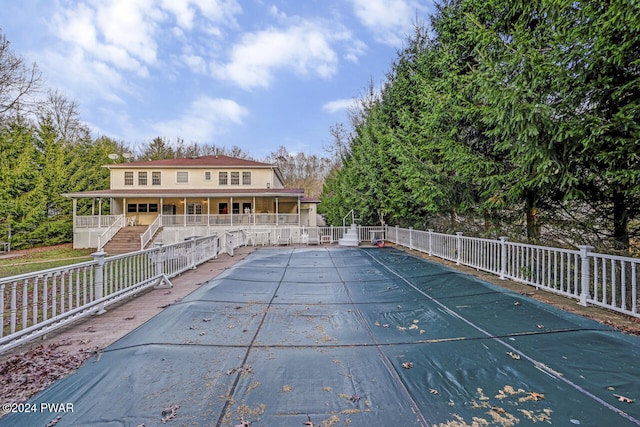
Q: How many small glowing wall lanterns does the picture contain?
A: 2